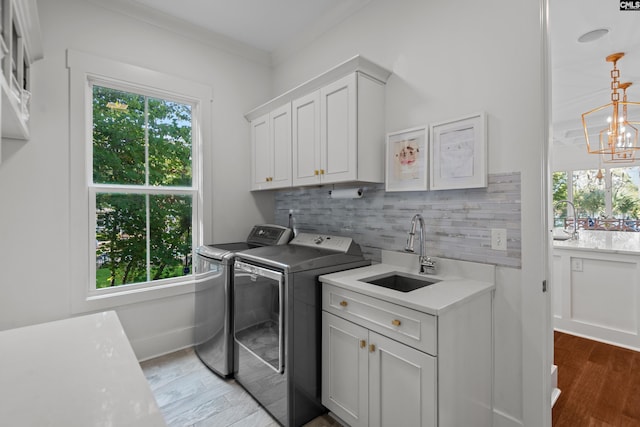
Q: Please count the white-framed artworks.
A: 2